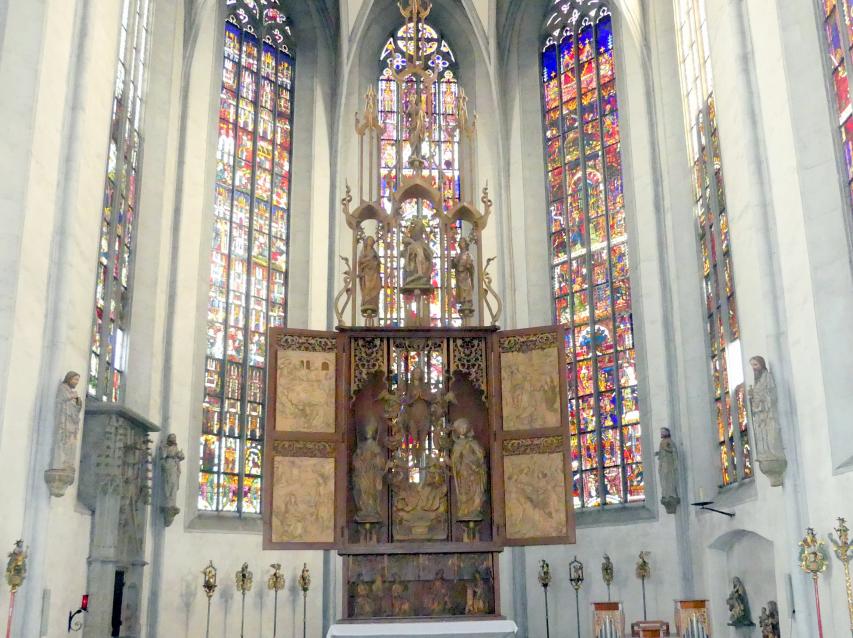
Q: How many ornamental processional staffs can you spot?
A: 11